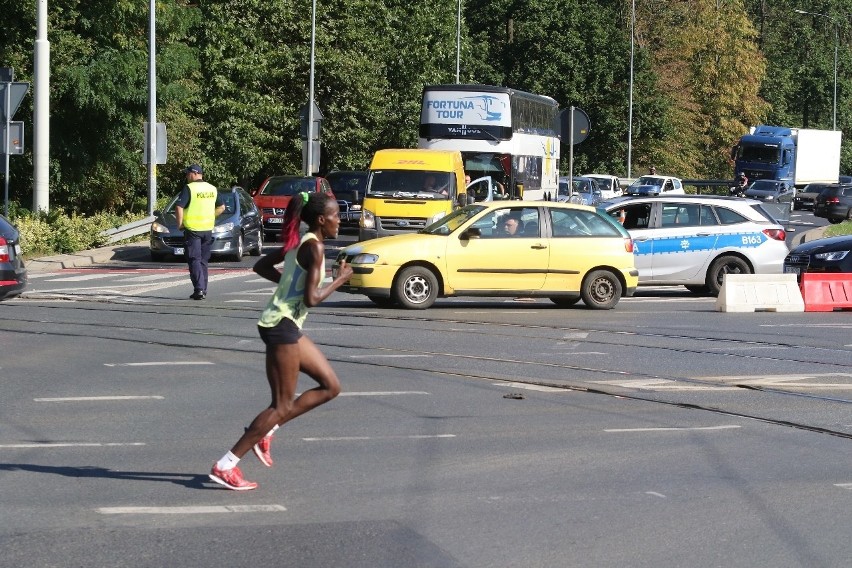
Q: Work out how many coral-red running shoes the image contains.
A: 2